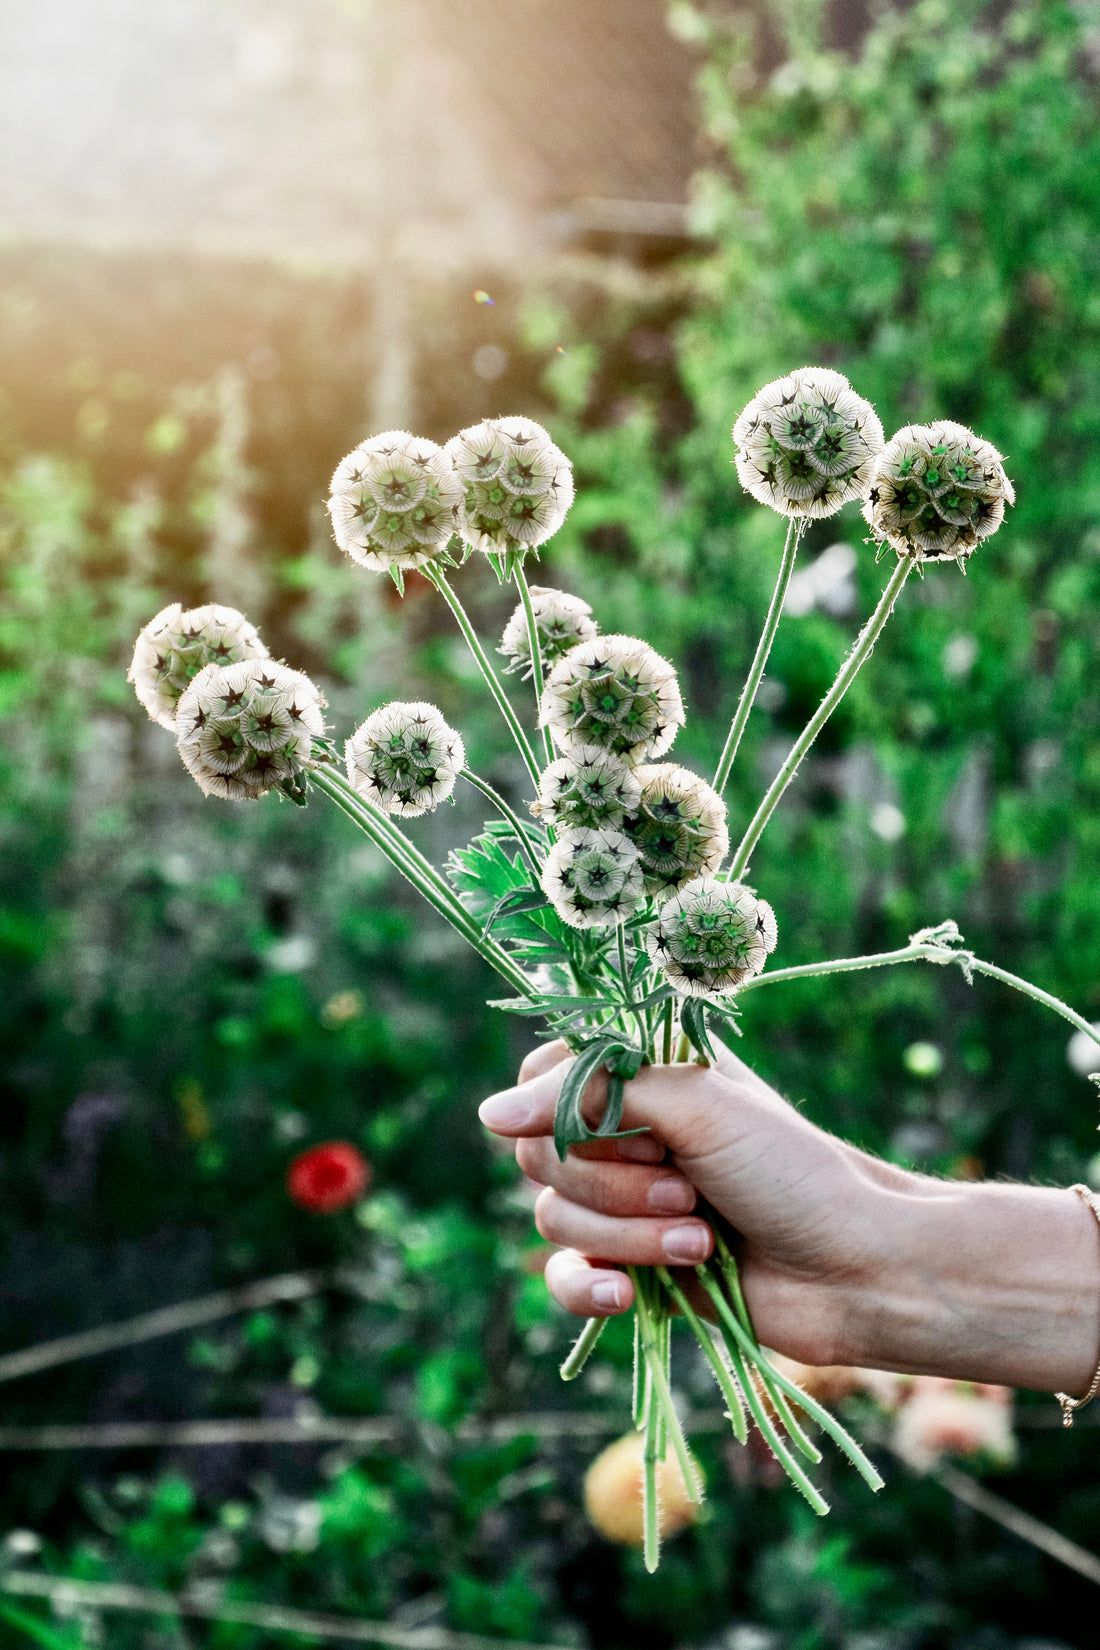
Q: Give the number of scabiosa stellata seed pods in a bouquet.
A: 13